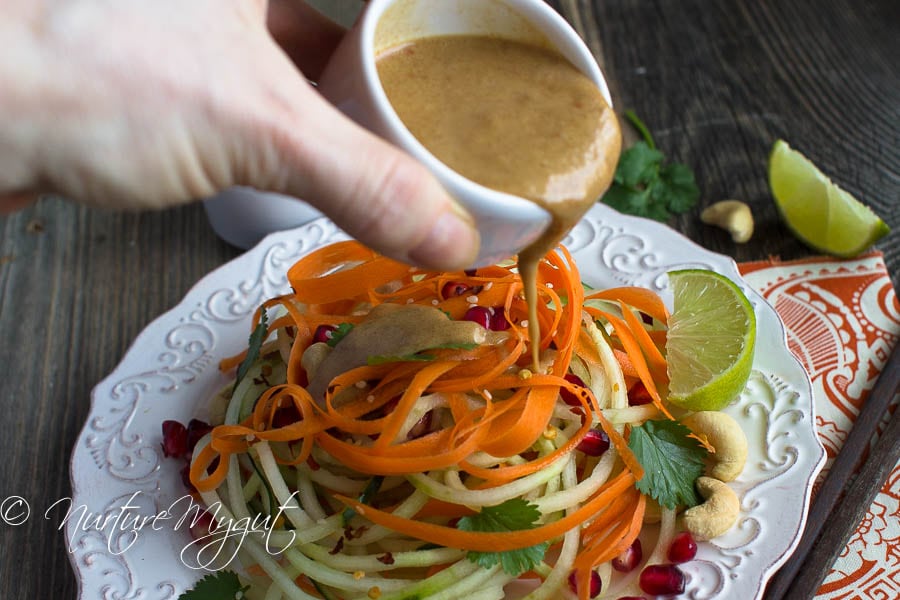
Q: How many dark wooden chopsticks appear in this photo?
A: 2